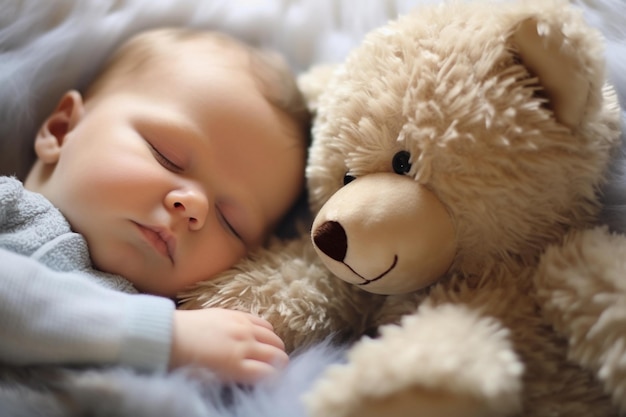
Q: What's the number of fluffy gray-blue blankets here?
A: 1